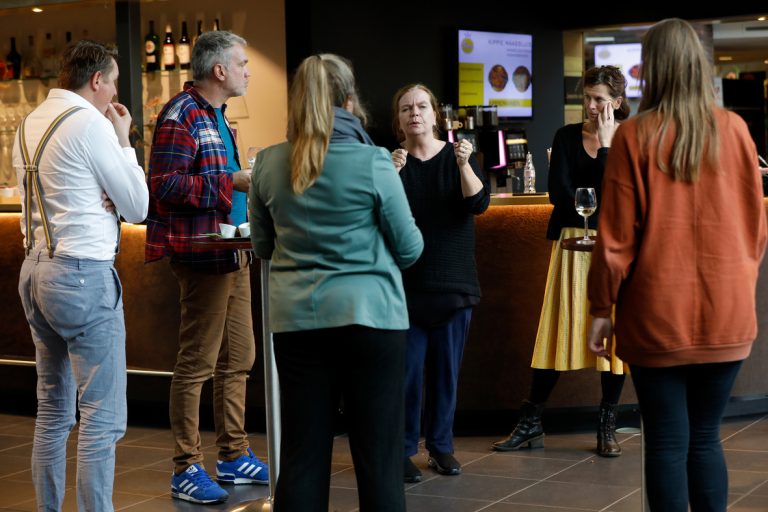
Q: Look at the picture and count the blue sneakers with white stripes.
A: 2